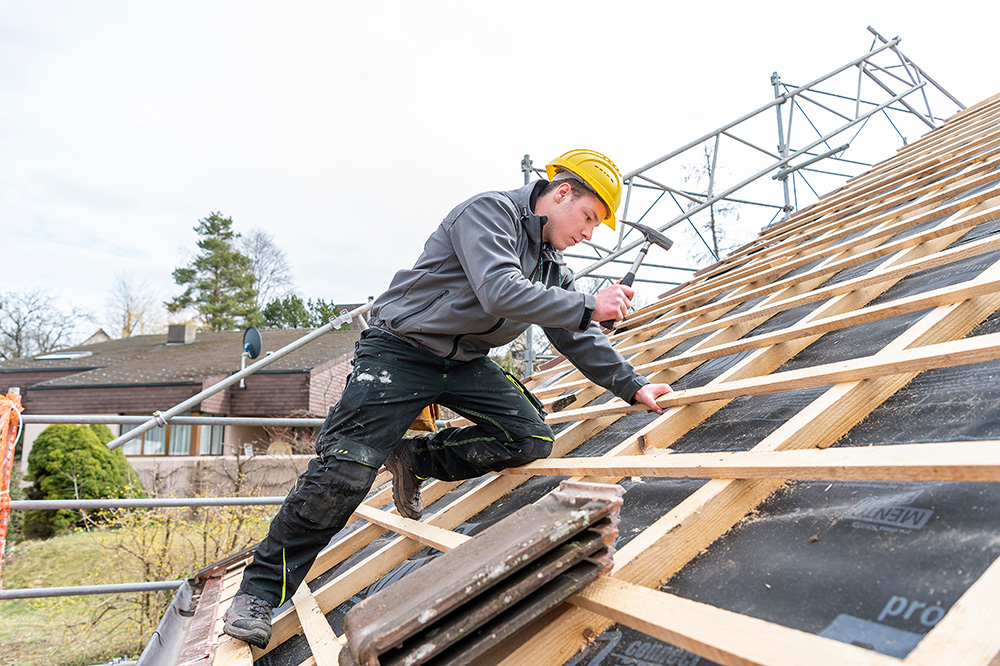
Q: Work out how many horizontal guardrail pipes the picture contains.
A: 3